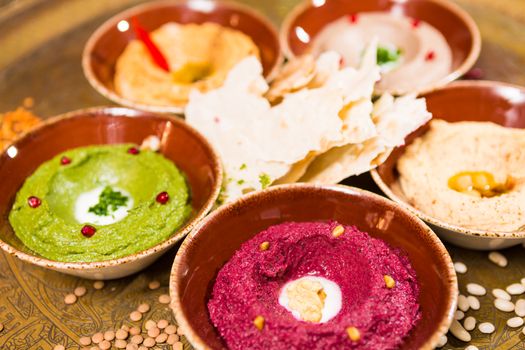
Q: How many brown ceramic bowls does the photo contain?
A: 5